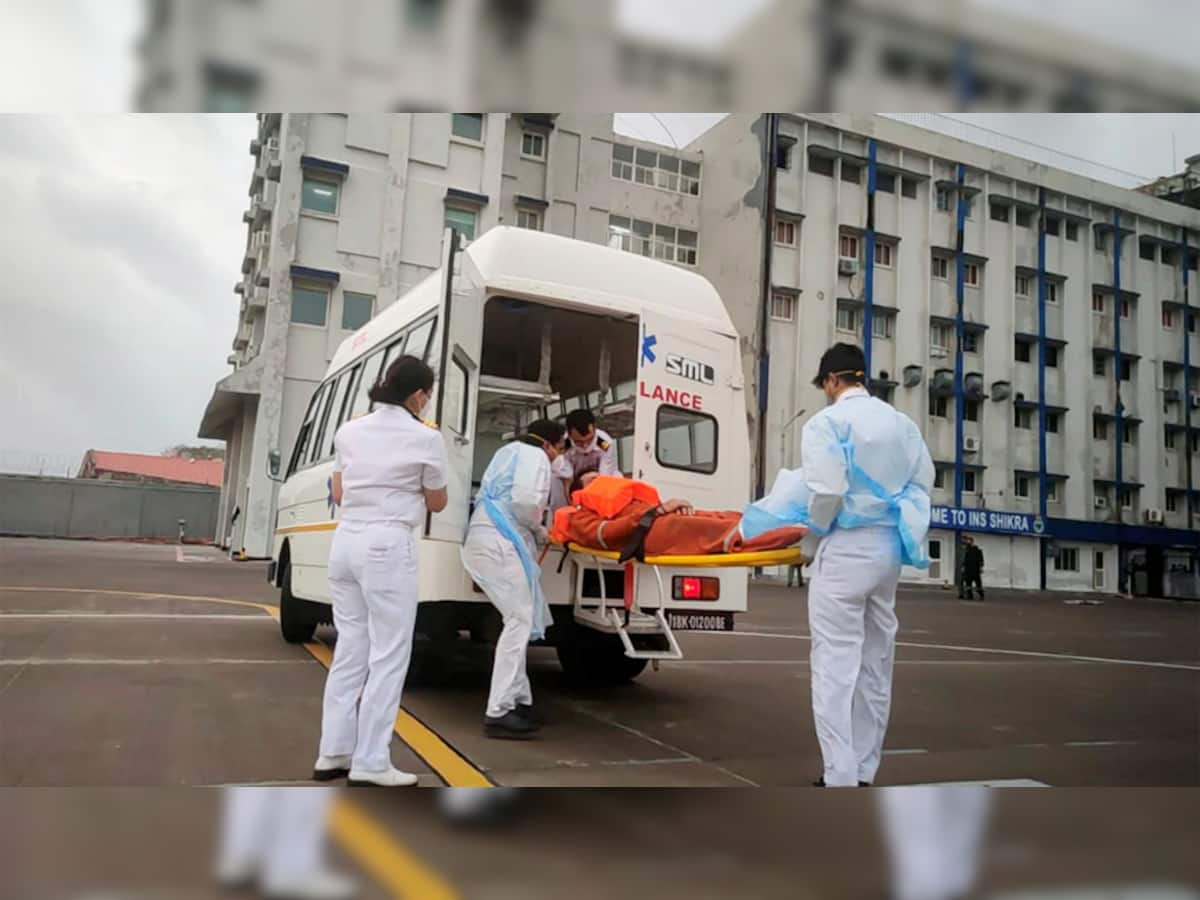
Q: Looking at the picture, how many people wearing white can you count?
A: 4